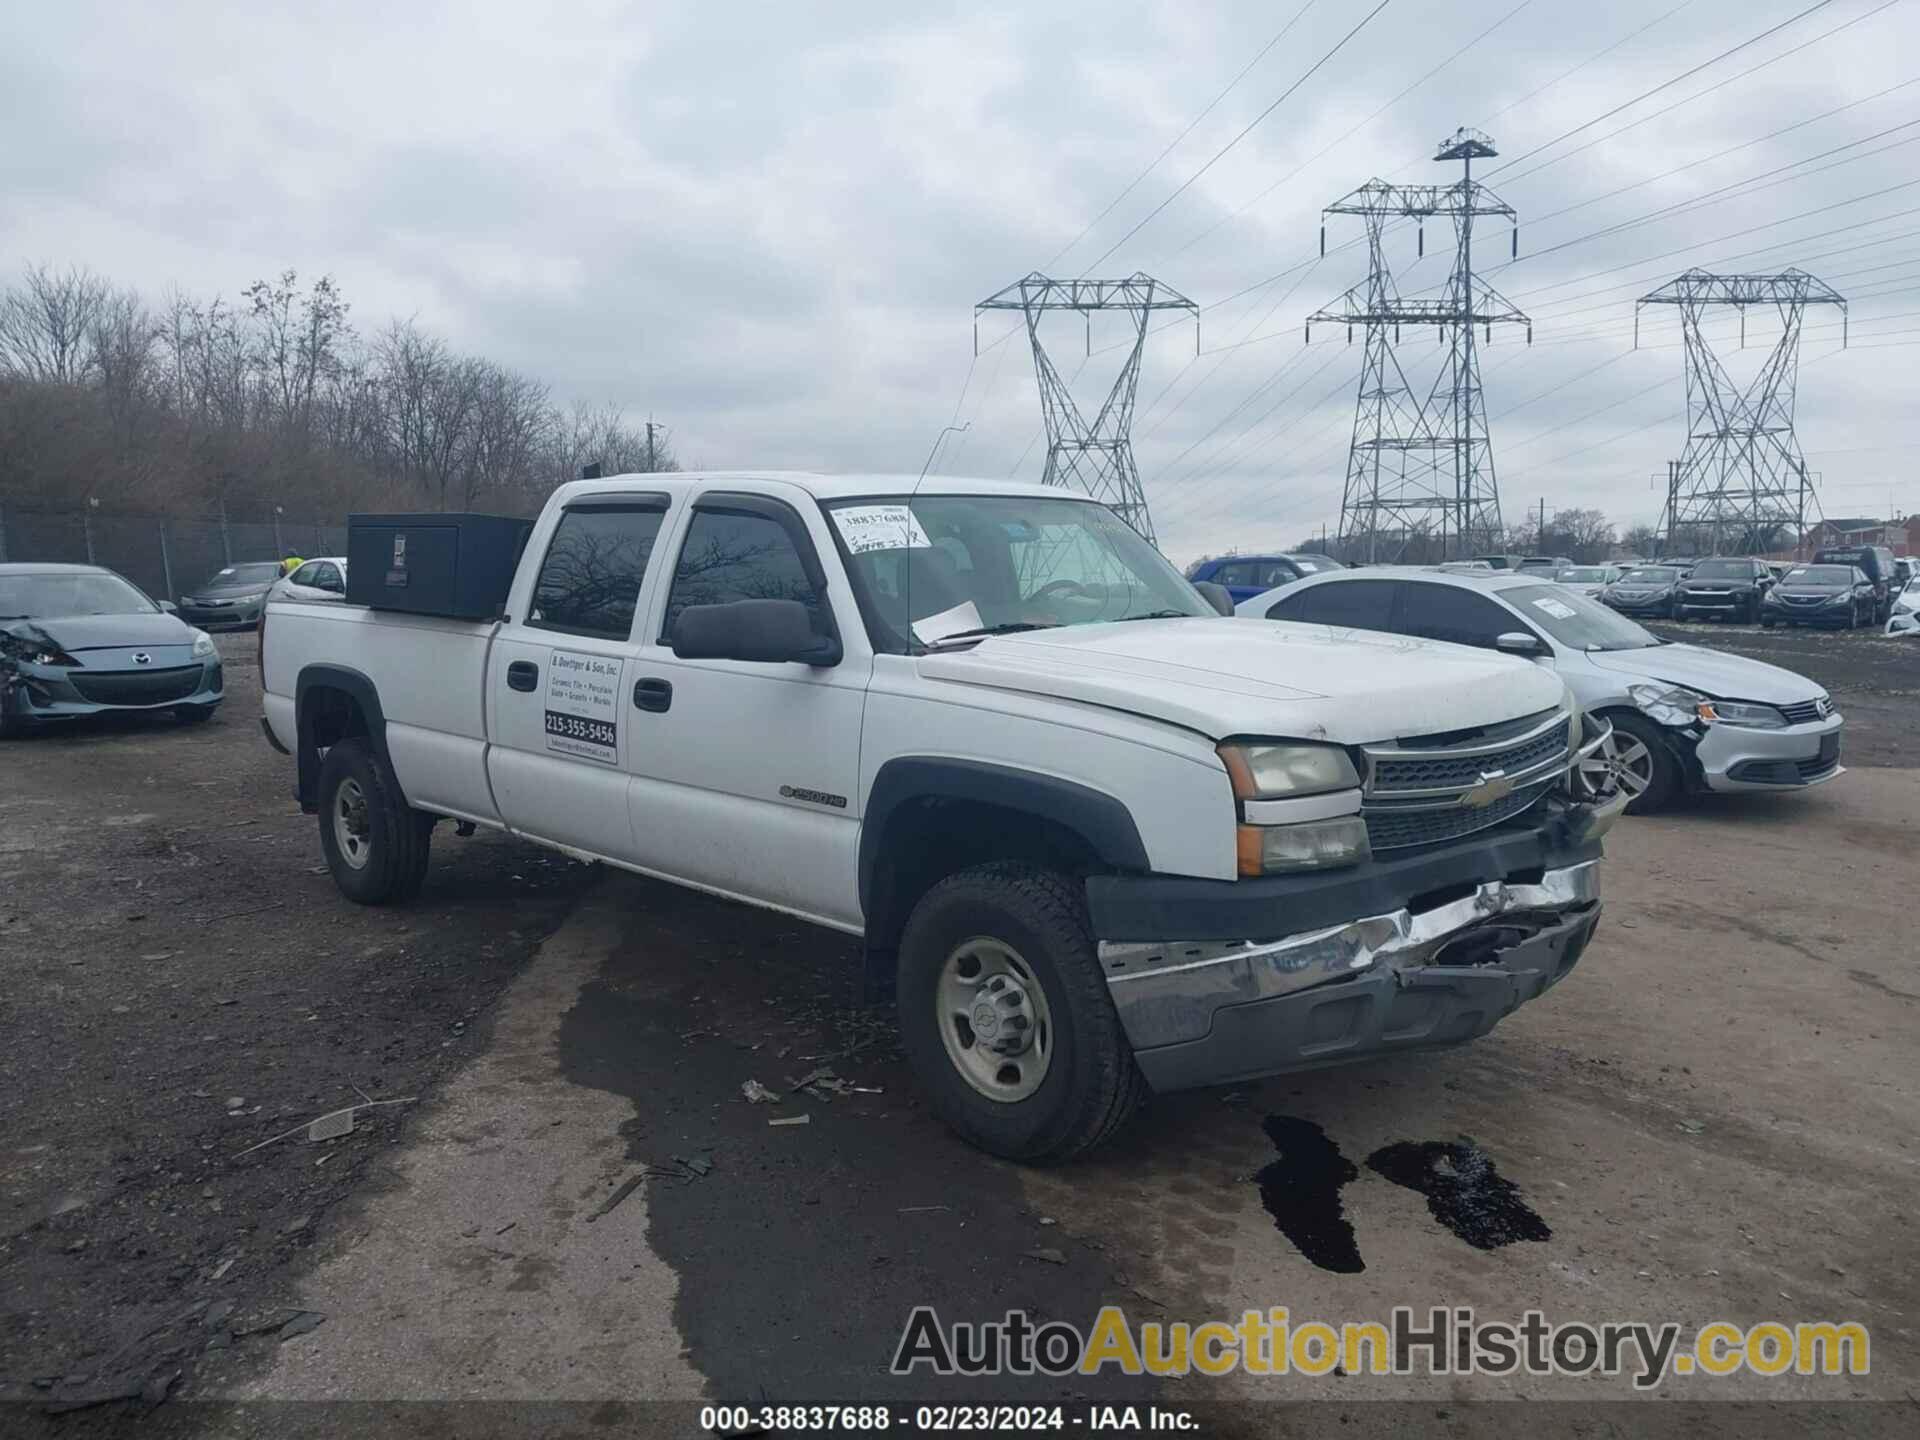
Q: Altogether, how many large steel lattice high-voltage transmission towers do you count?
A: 3